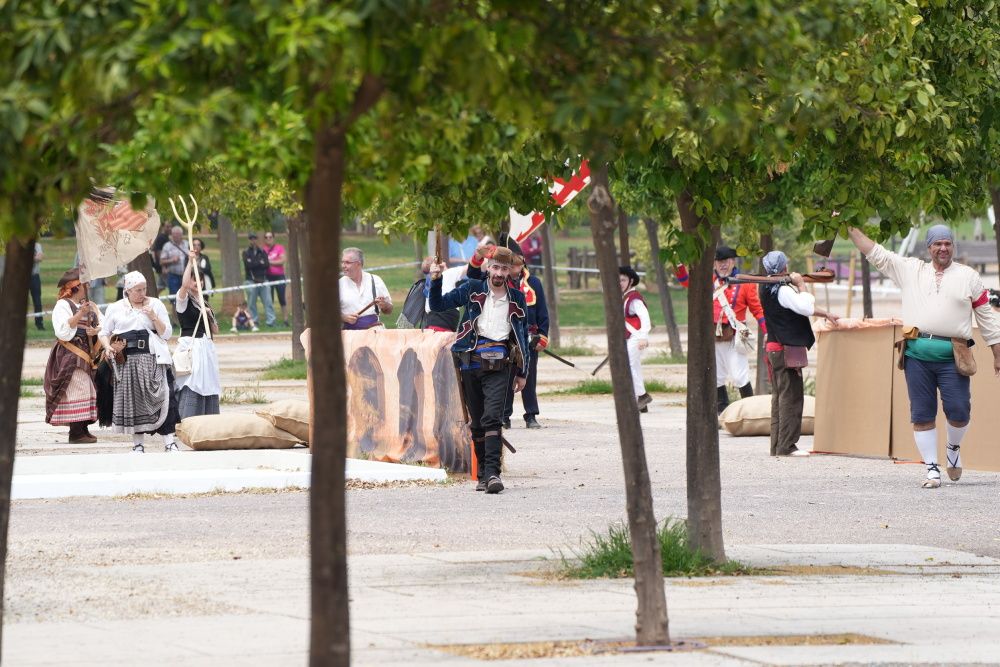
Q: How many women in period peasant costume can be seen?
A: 3